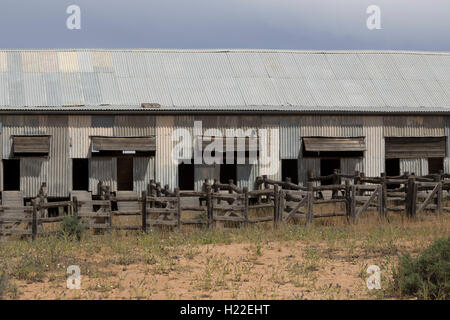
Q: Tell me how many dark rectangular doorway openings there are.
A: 9